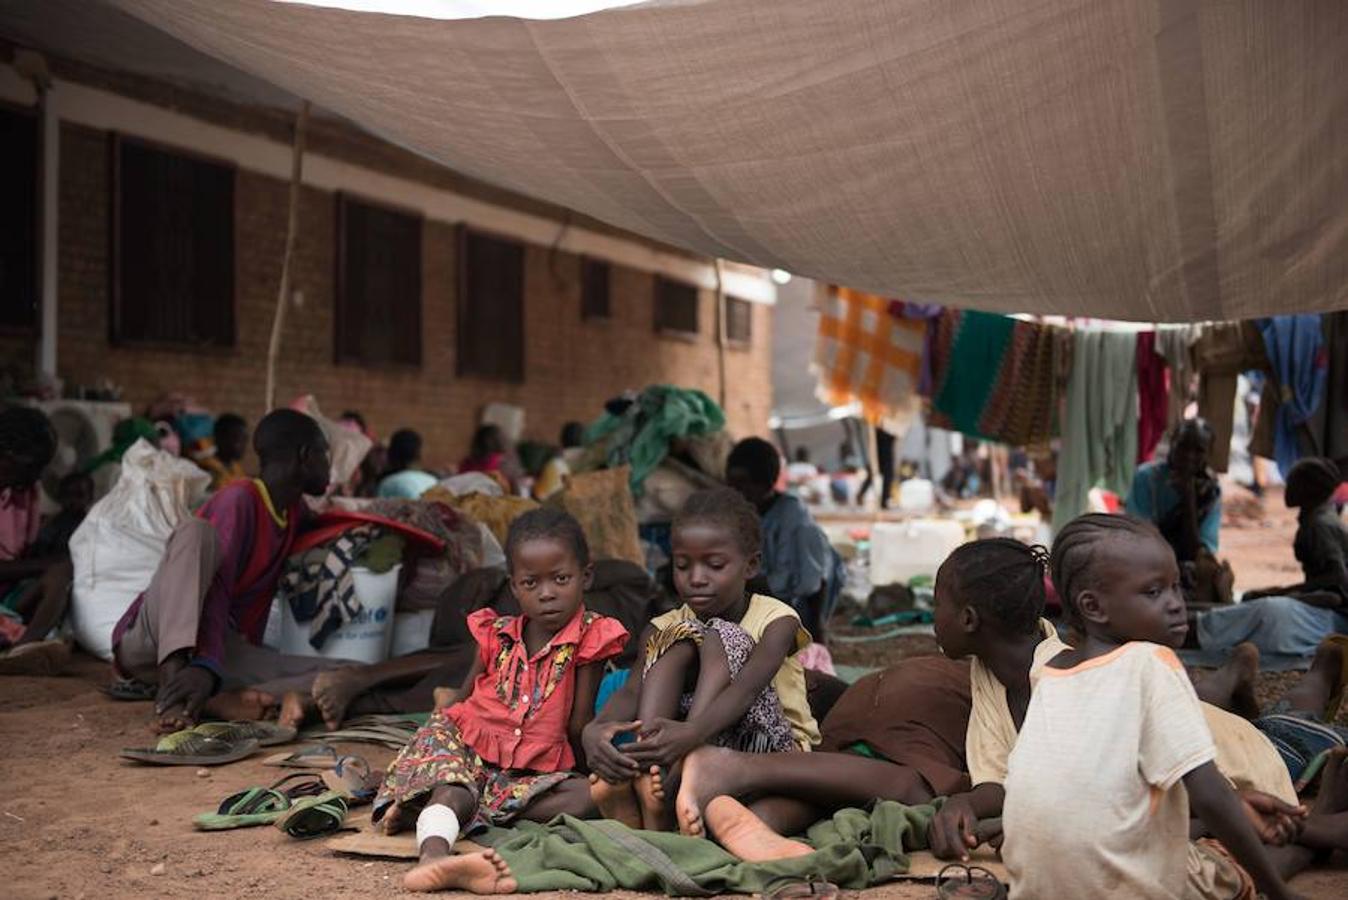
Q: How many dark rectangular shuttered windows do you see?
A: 7